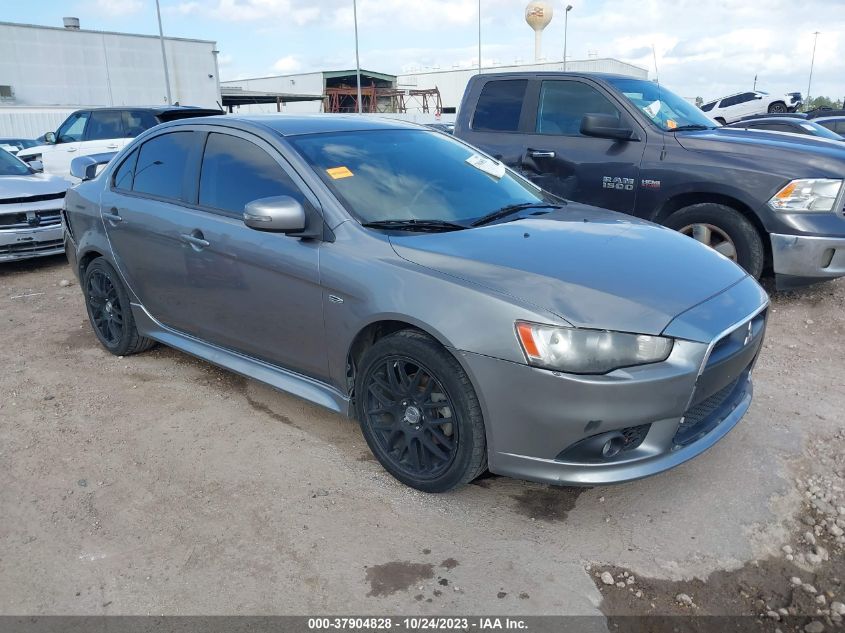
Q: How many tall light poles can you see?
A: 5